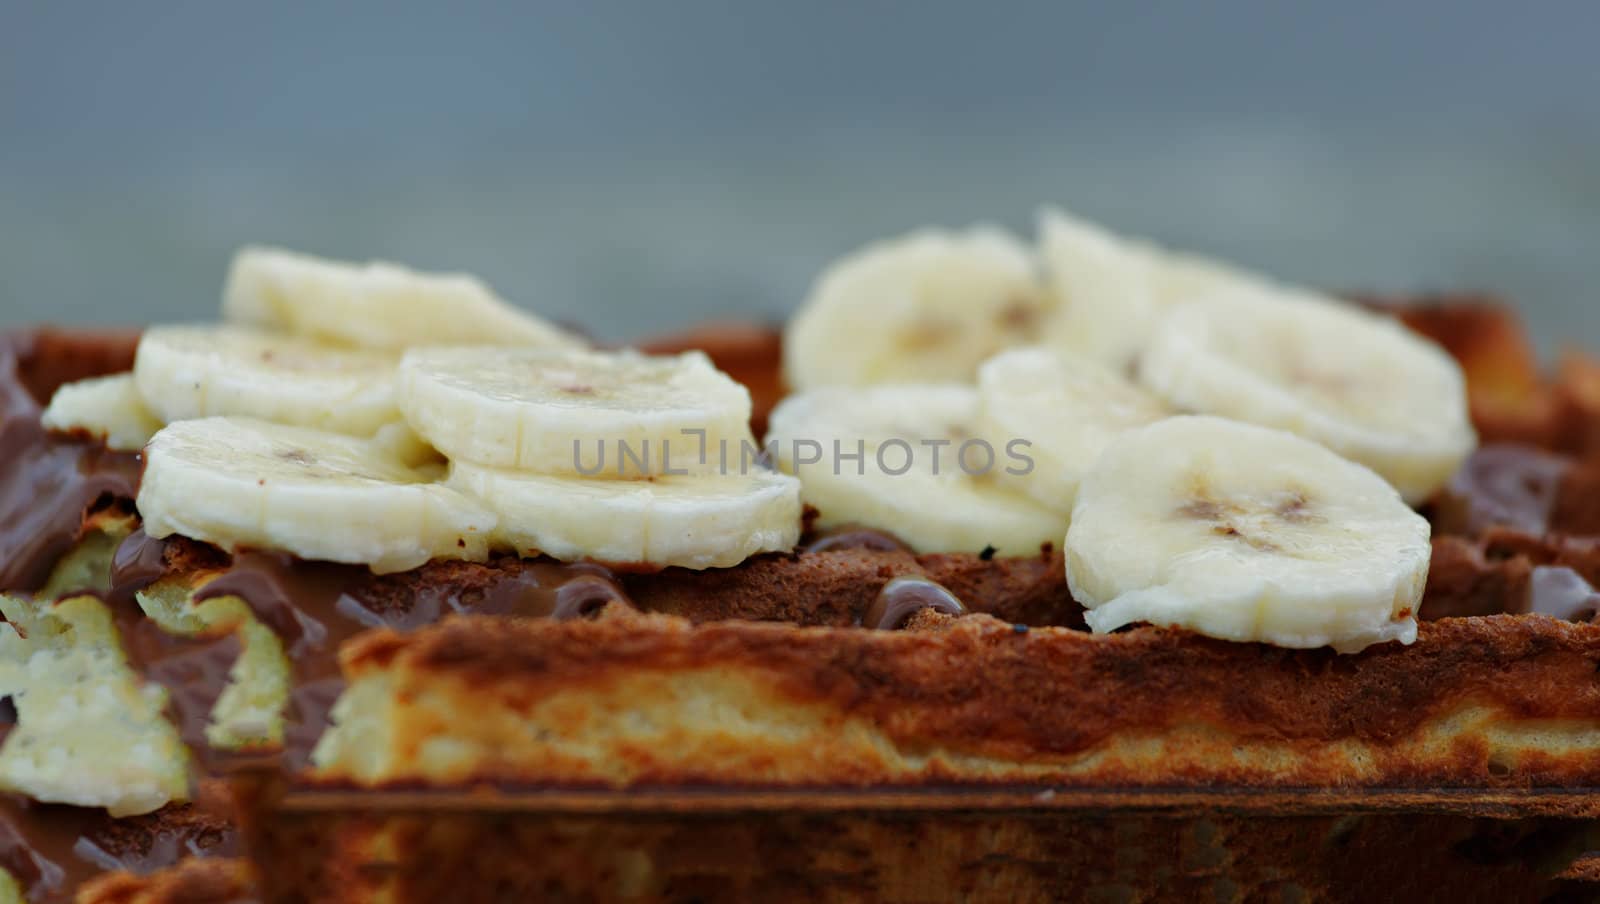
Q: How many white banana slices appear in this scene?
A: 12